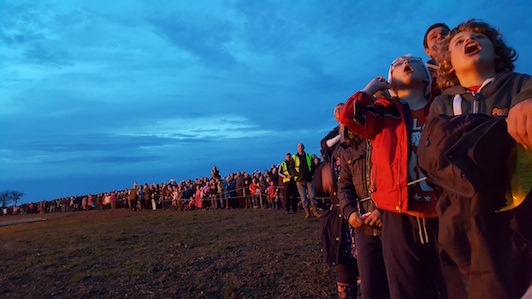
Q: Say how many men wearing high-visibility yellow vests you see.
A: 2